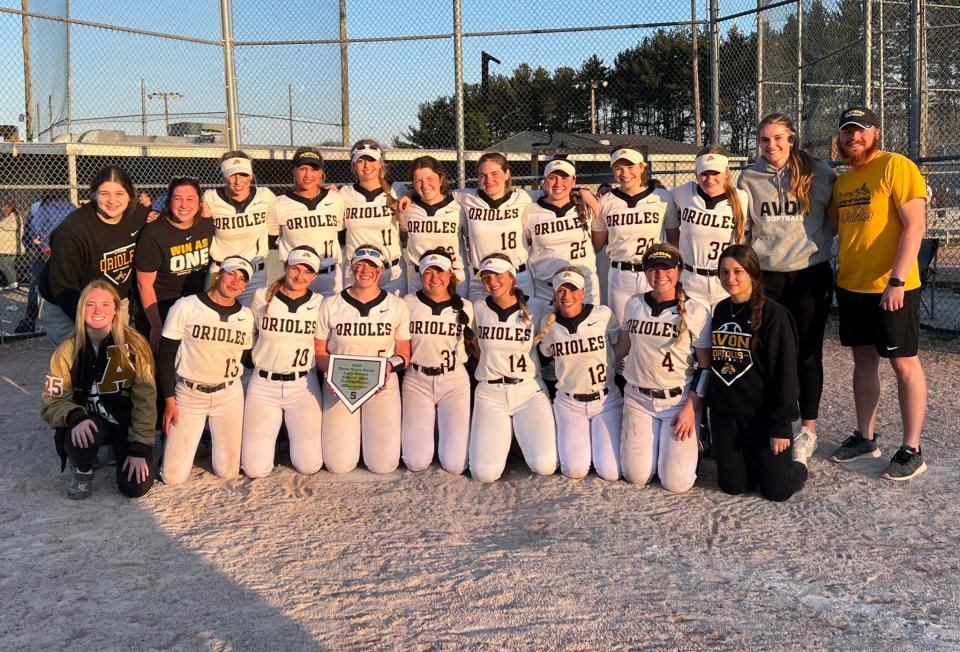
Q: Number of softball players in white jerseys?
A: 15